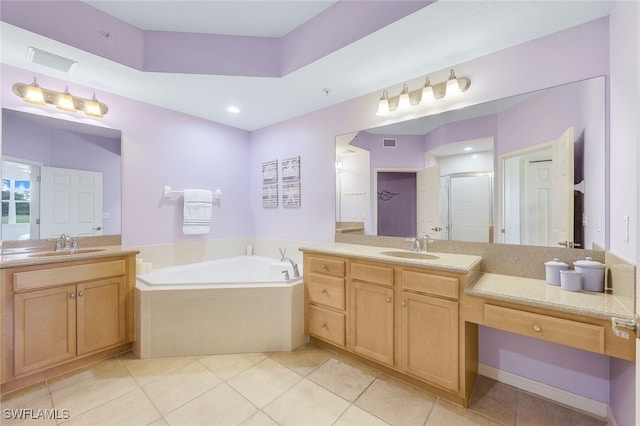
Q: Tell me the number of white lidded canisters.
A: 2